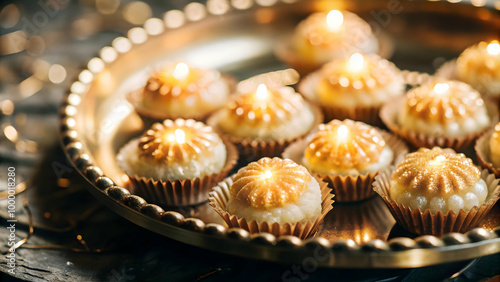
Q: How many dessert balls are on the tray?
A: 11